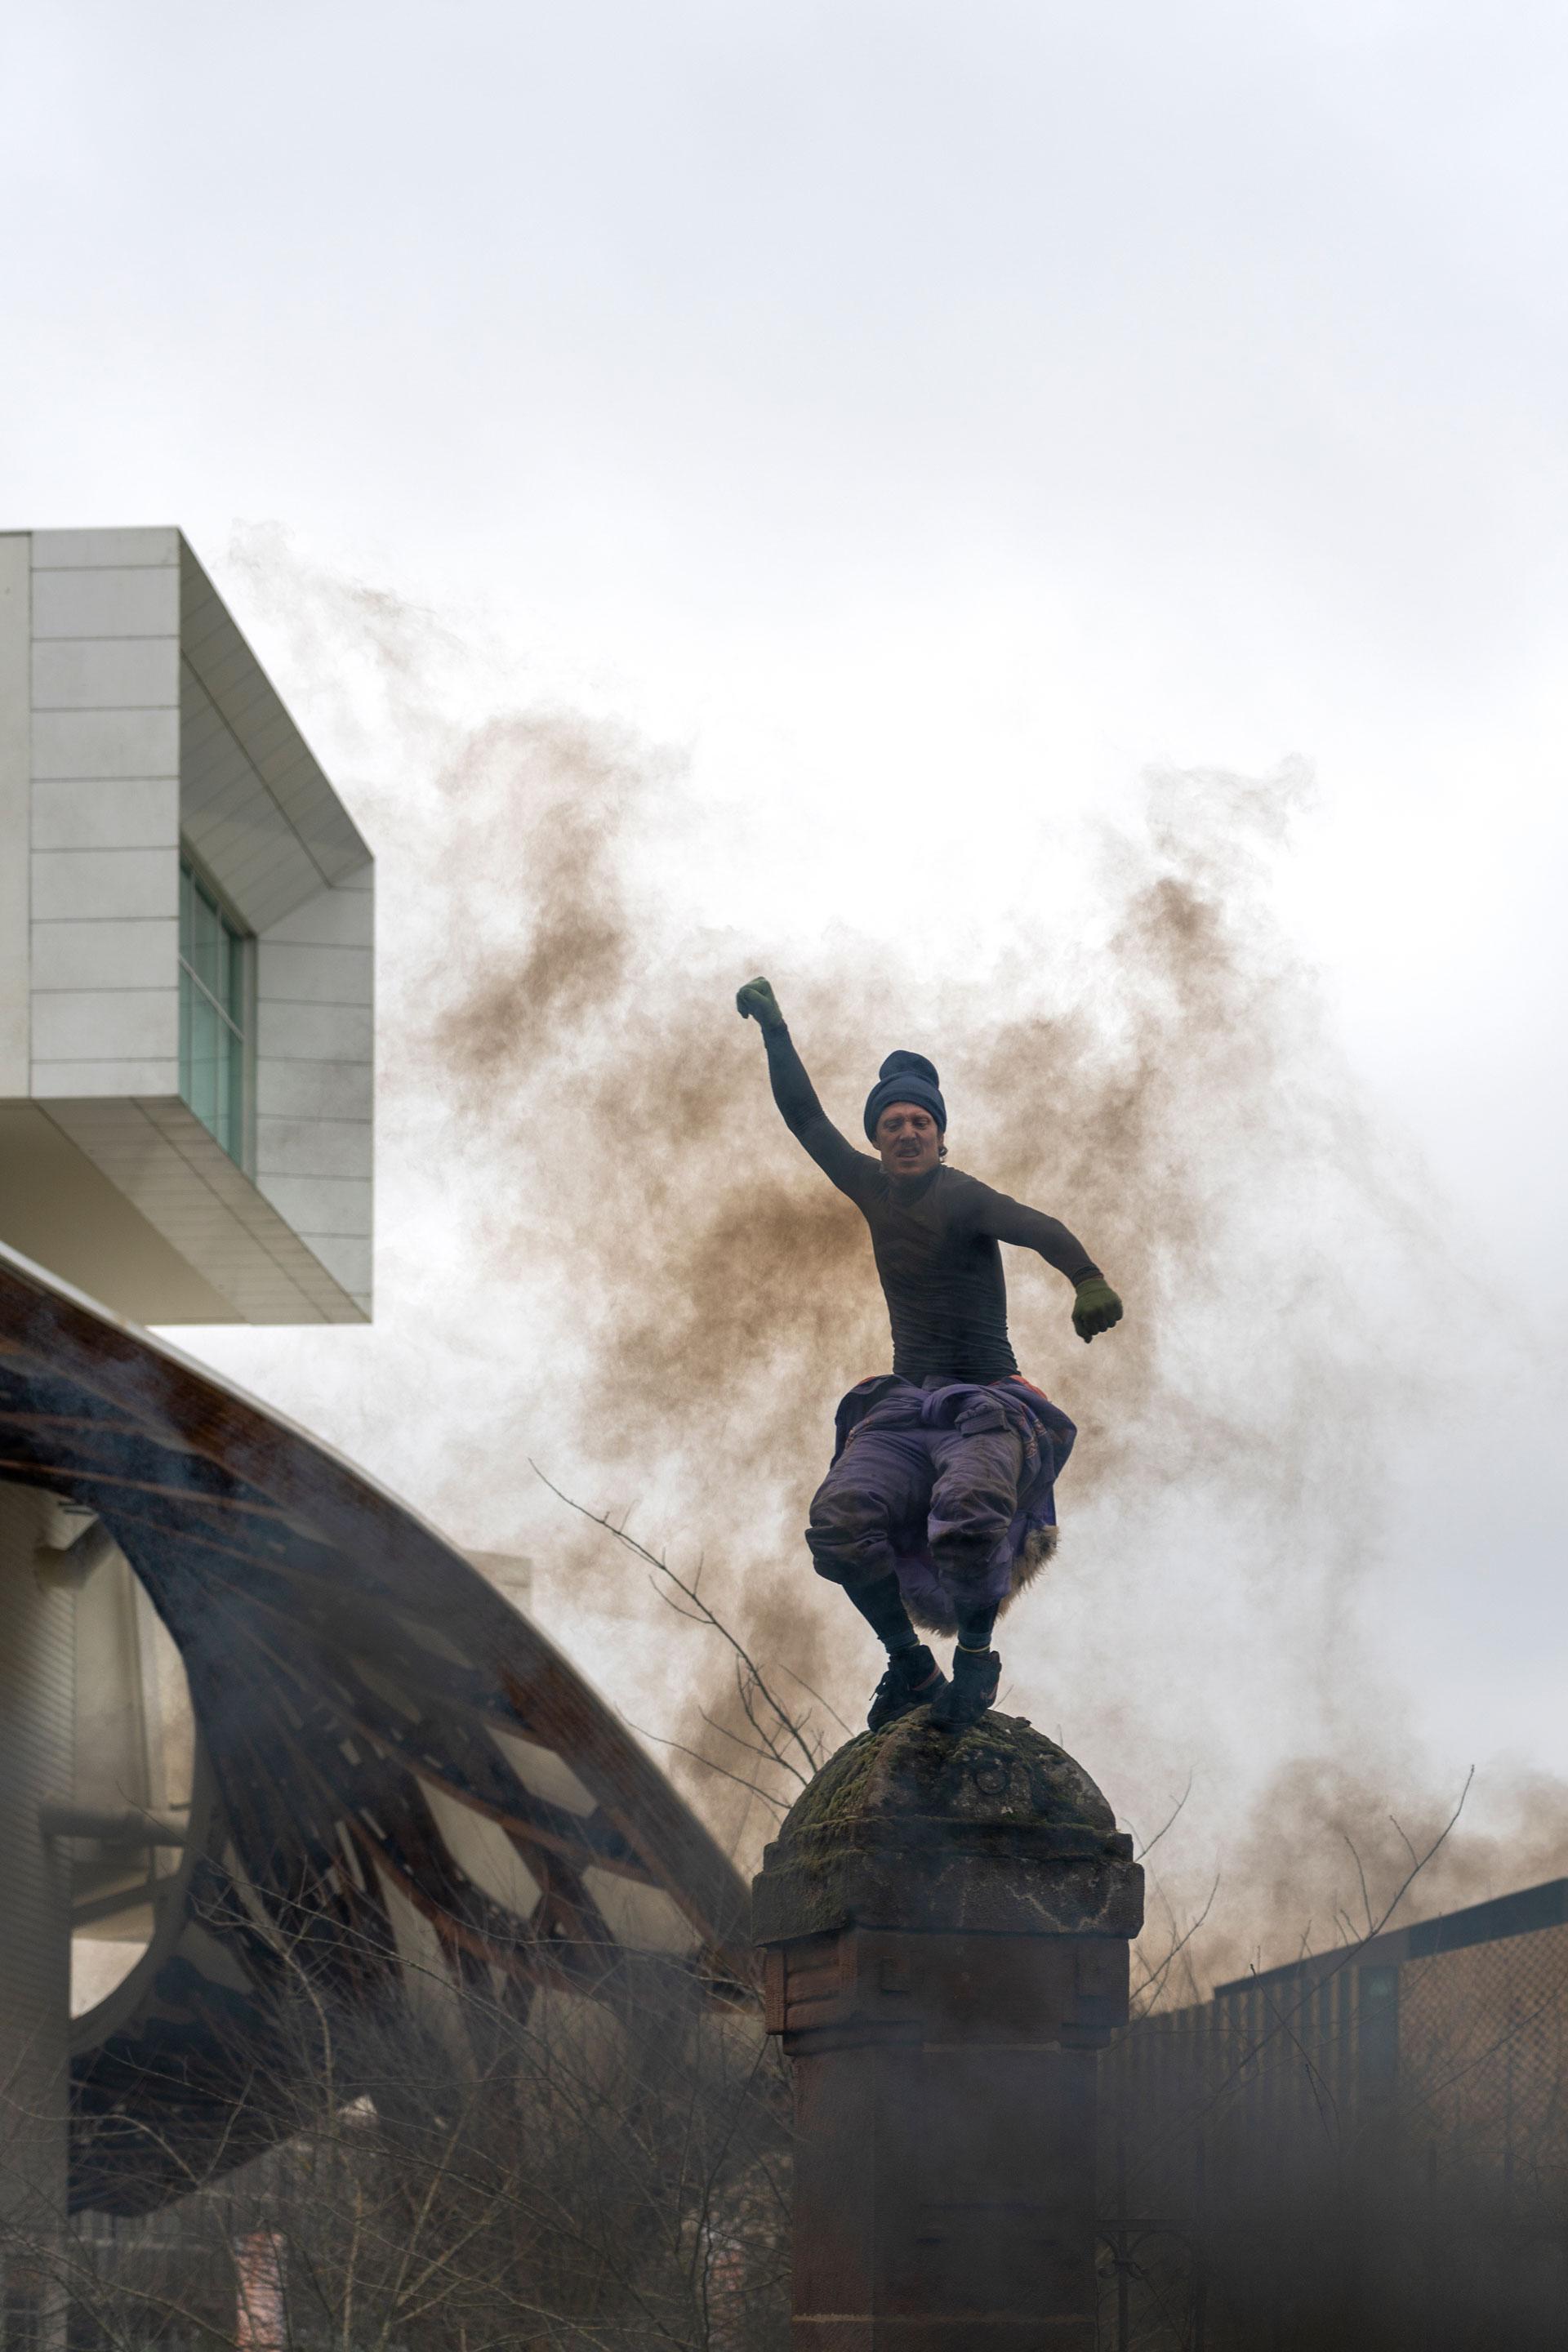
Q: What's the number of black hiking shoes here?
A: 2